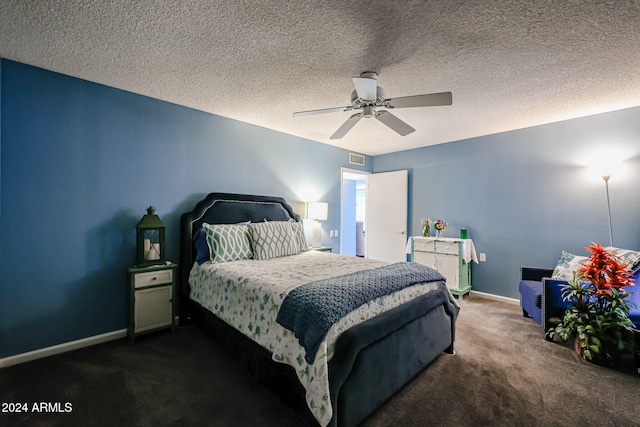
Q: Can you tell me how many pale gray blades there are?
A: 5